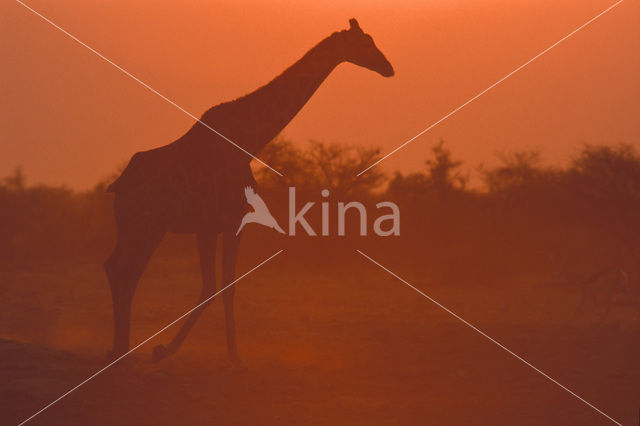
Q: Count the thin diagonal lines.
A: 4